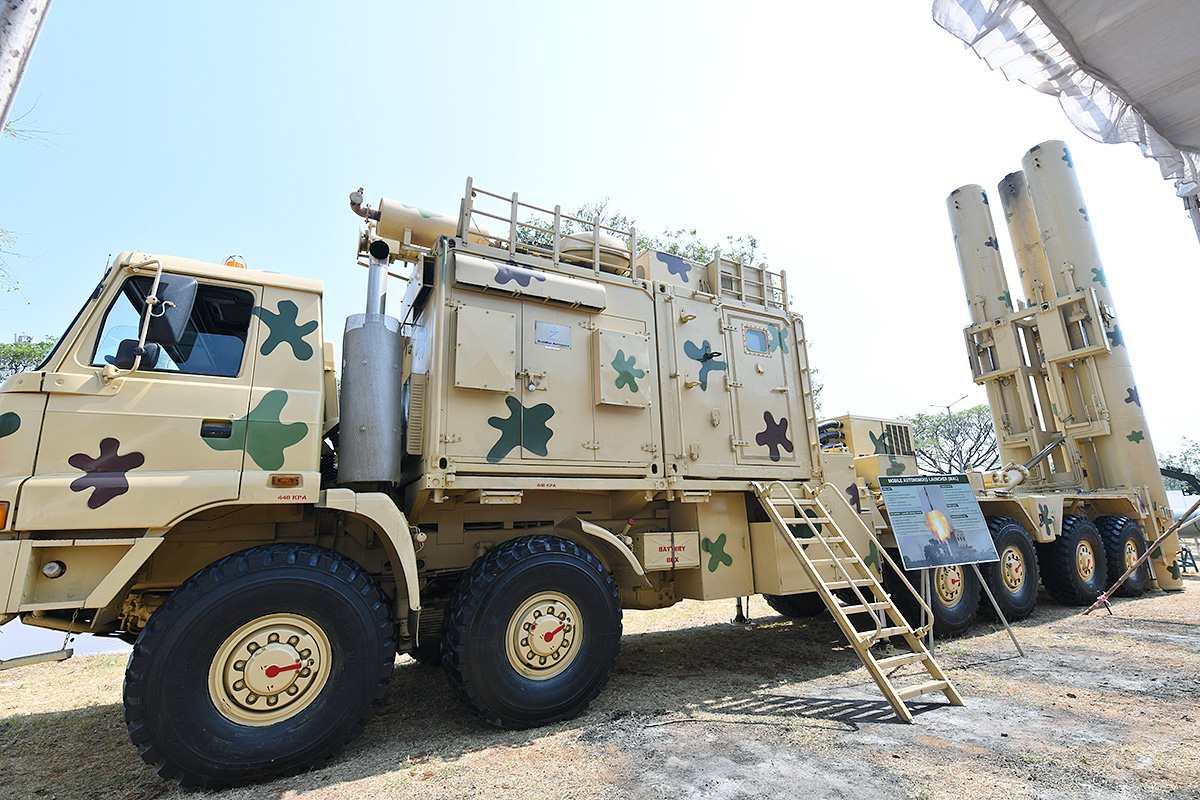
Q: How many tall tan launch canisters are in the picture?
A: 3